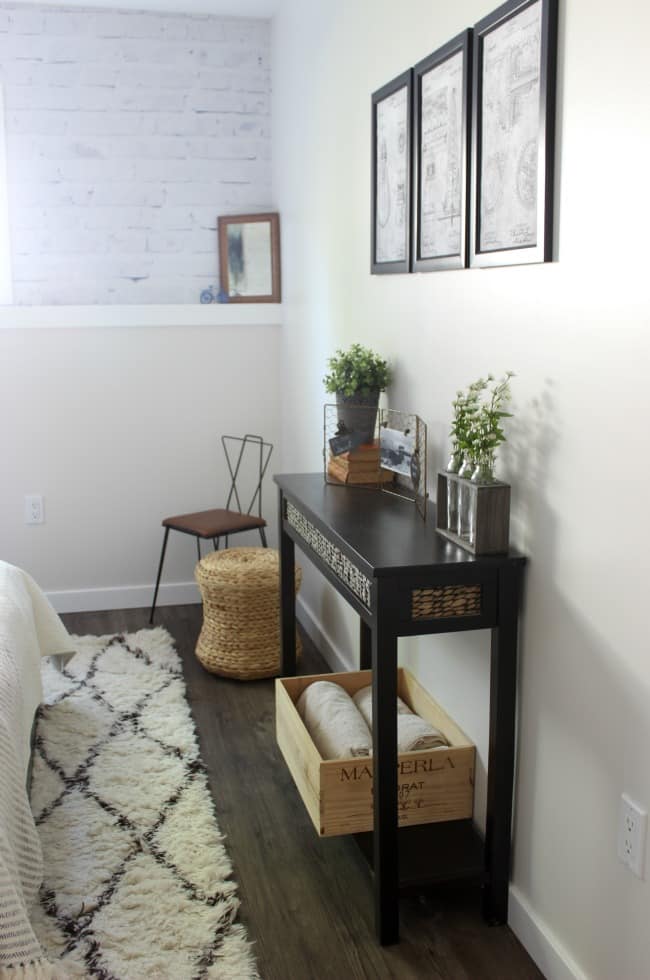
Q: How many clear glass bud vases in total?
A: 3